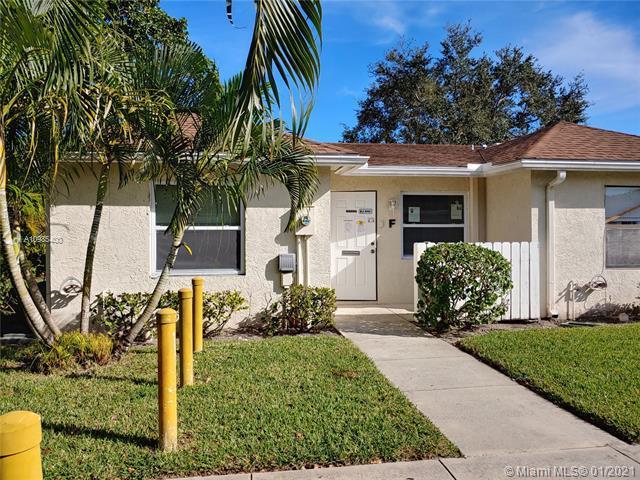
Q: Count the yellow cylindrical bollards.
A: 4